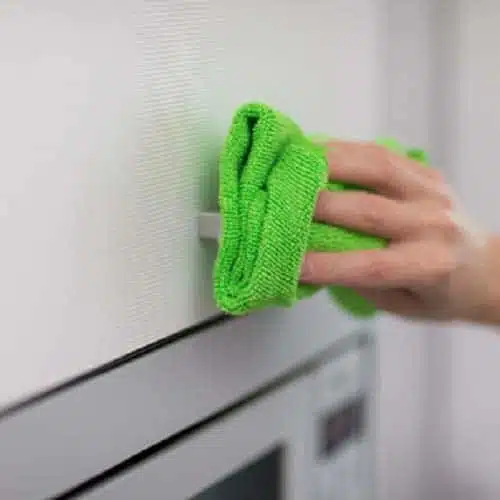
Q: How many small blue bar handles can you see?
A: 0